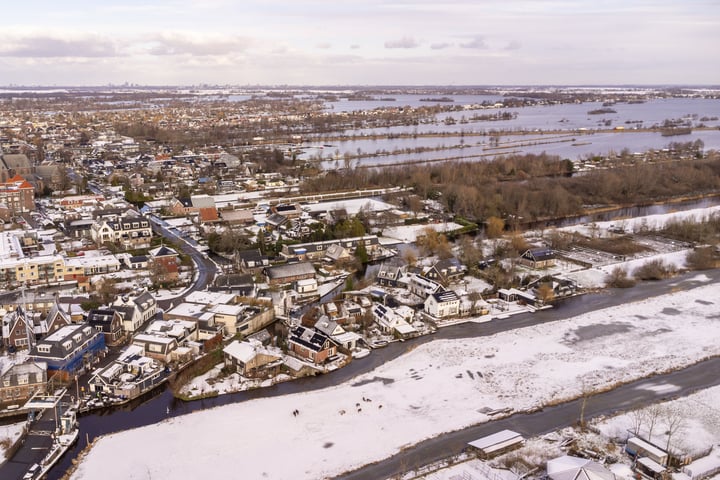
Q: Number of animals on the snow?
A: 8